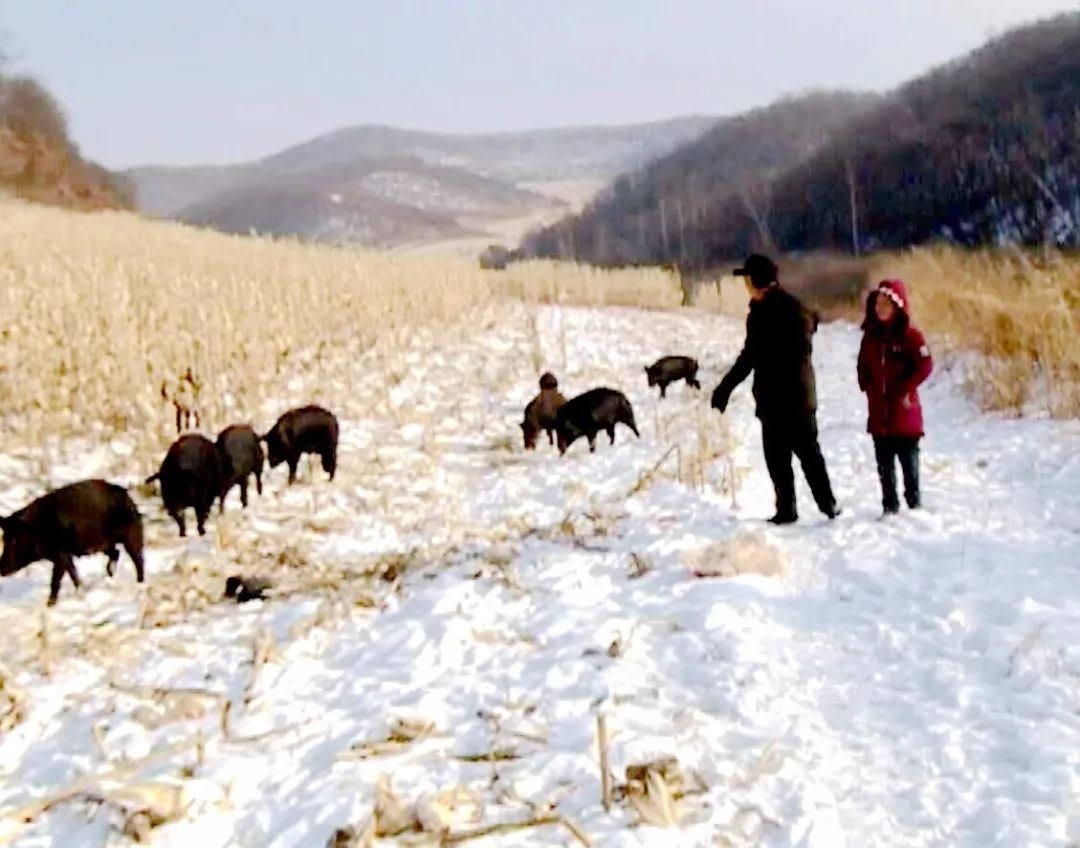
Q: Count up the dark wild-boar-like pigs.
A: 7